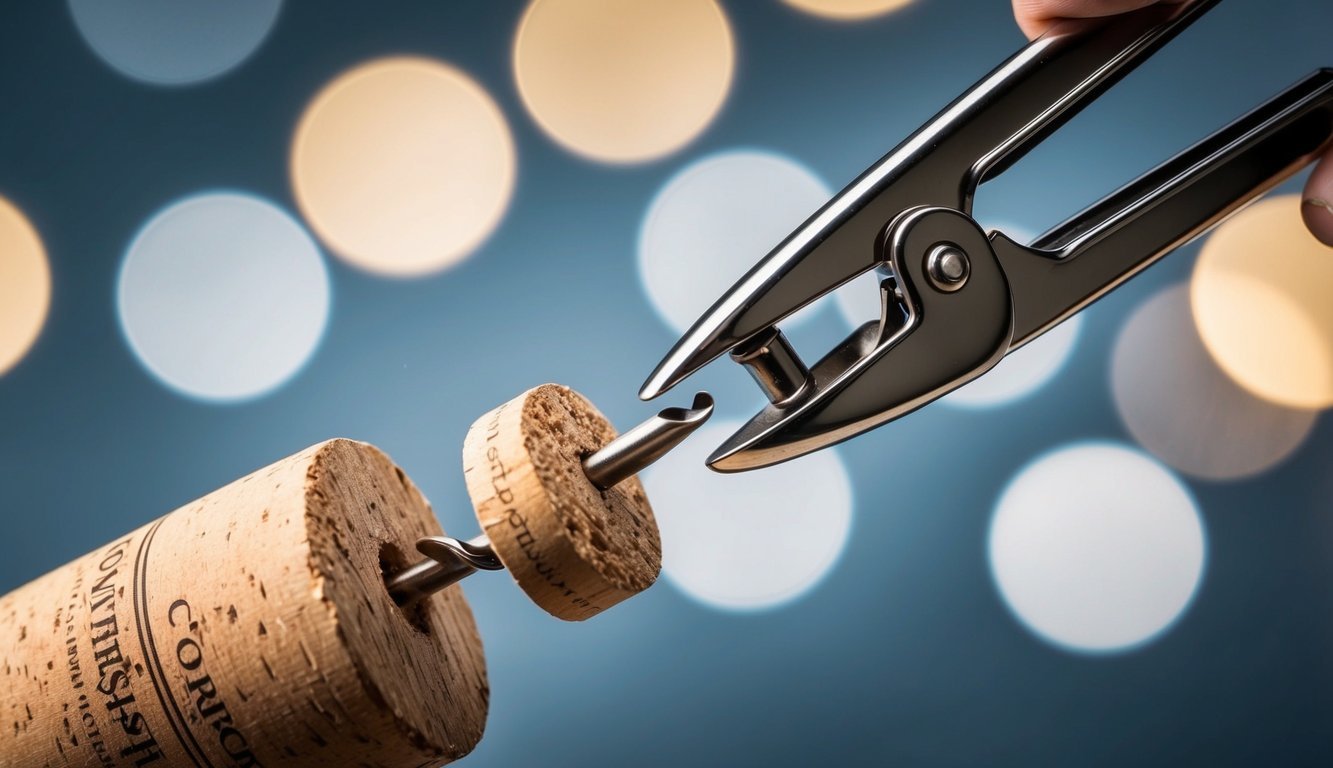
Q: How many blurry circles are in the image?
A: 12